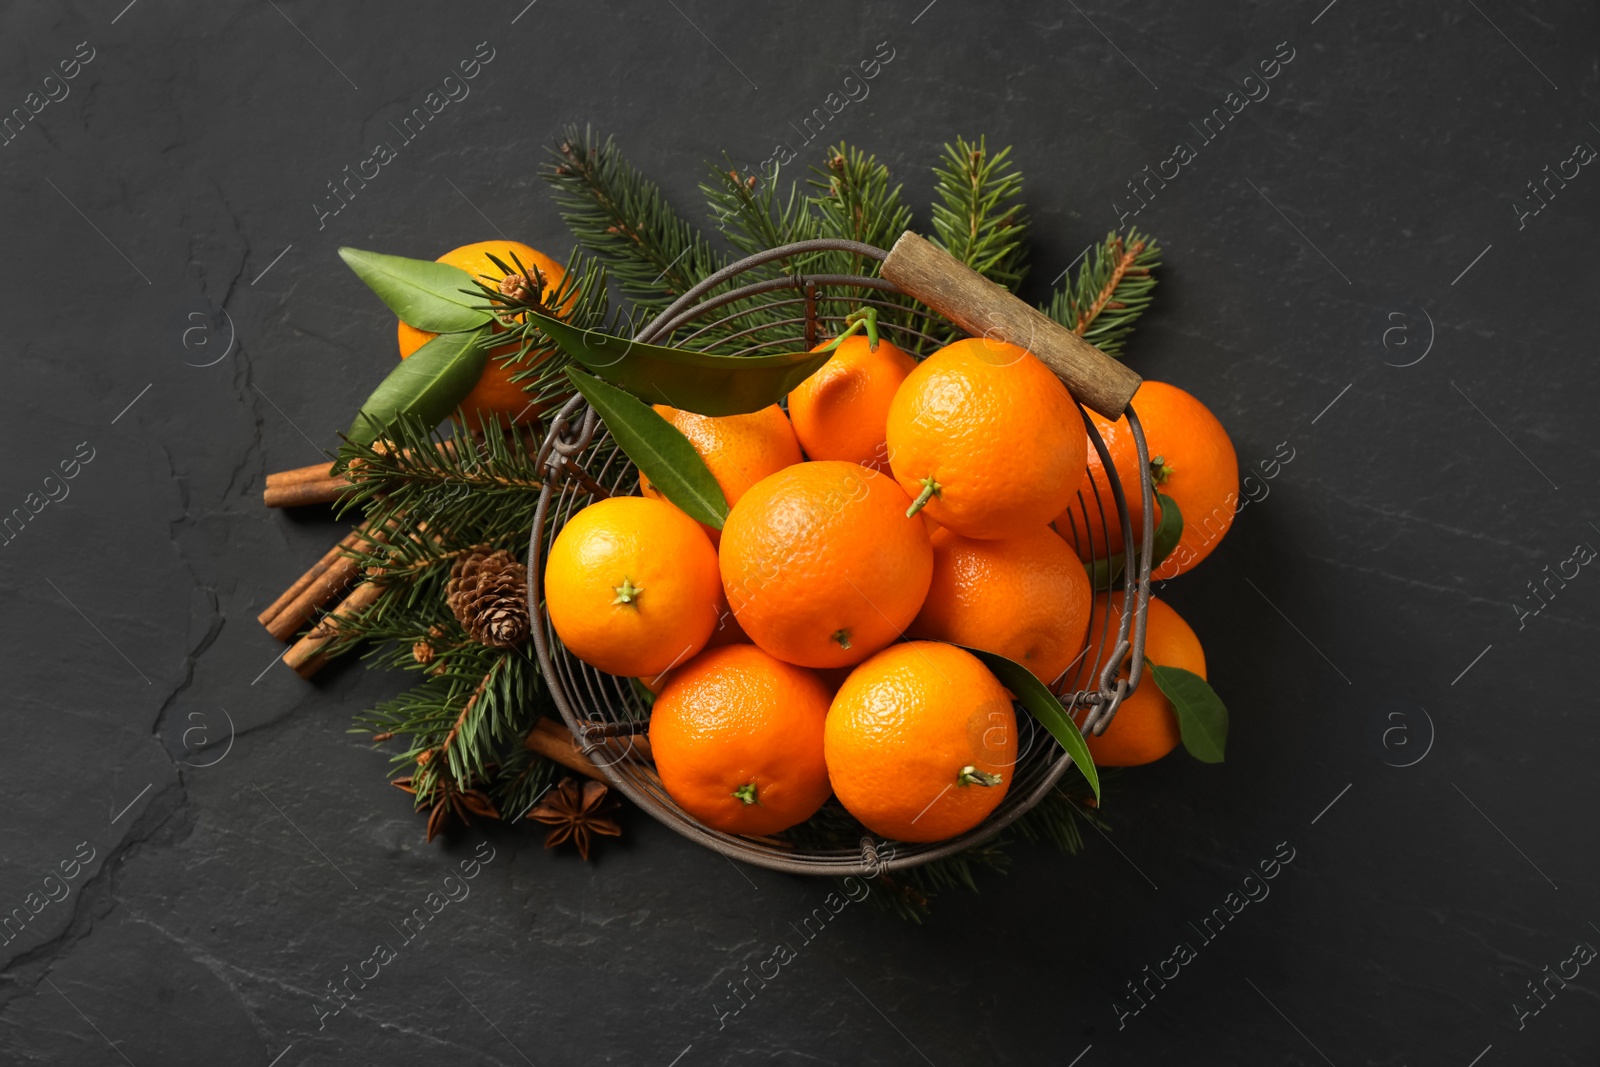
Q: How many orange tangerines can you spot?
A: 11